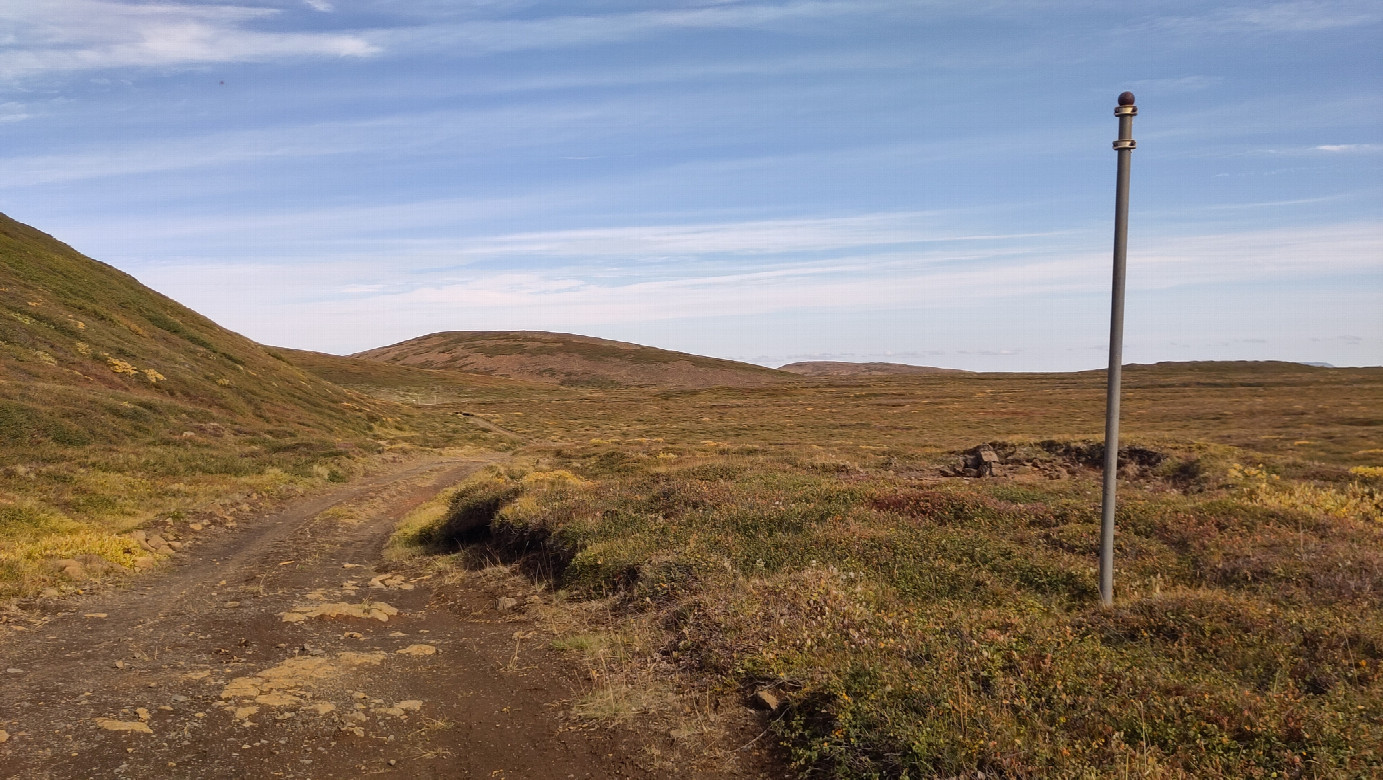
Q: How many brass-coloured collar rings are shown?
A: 2